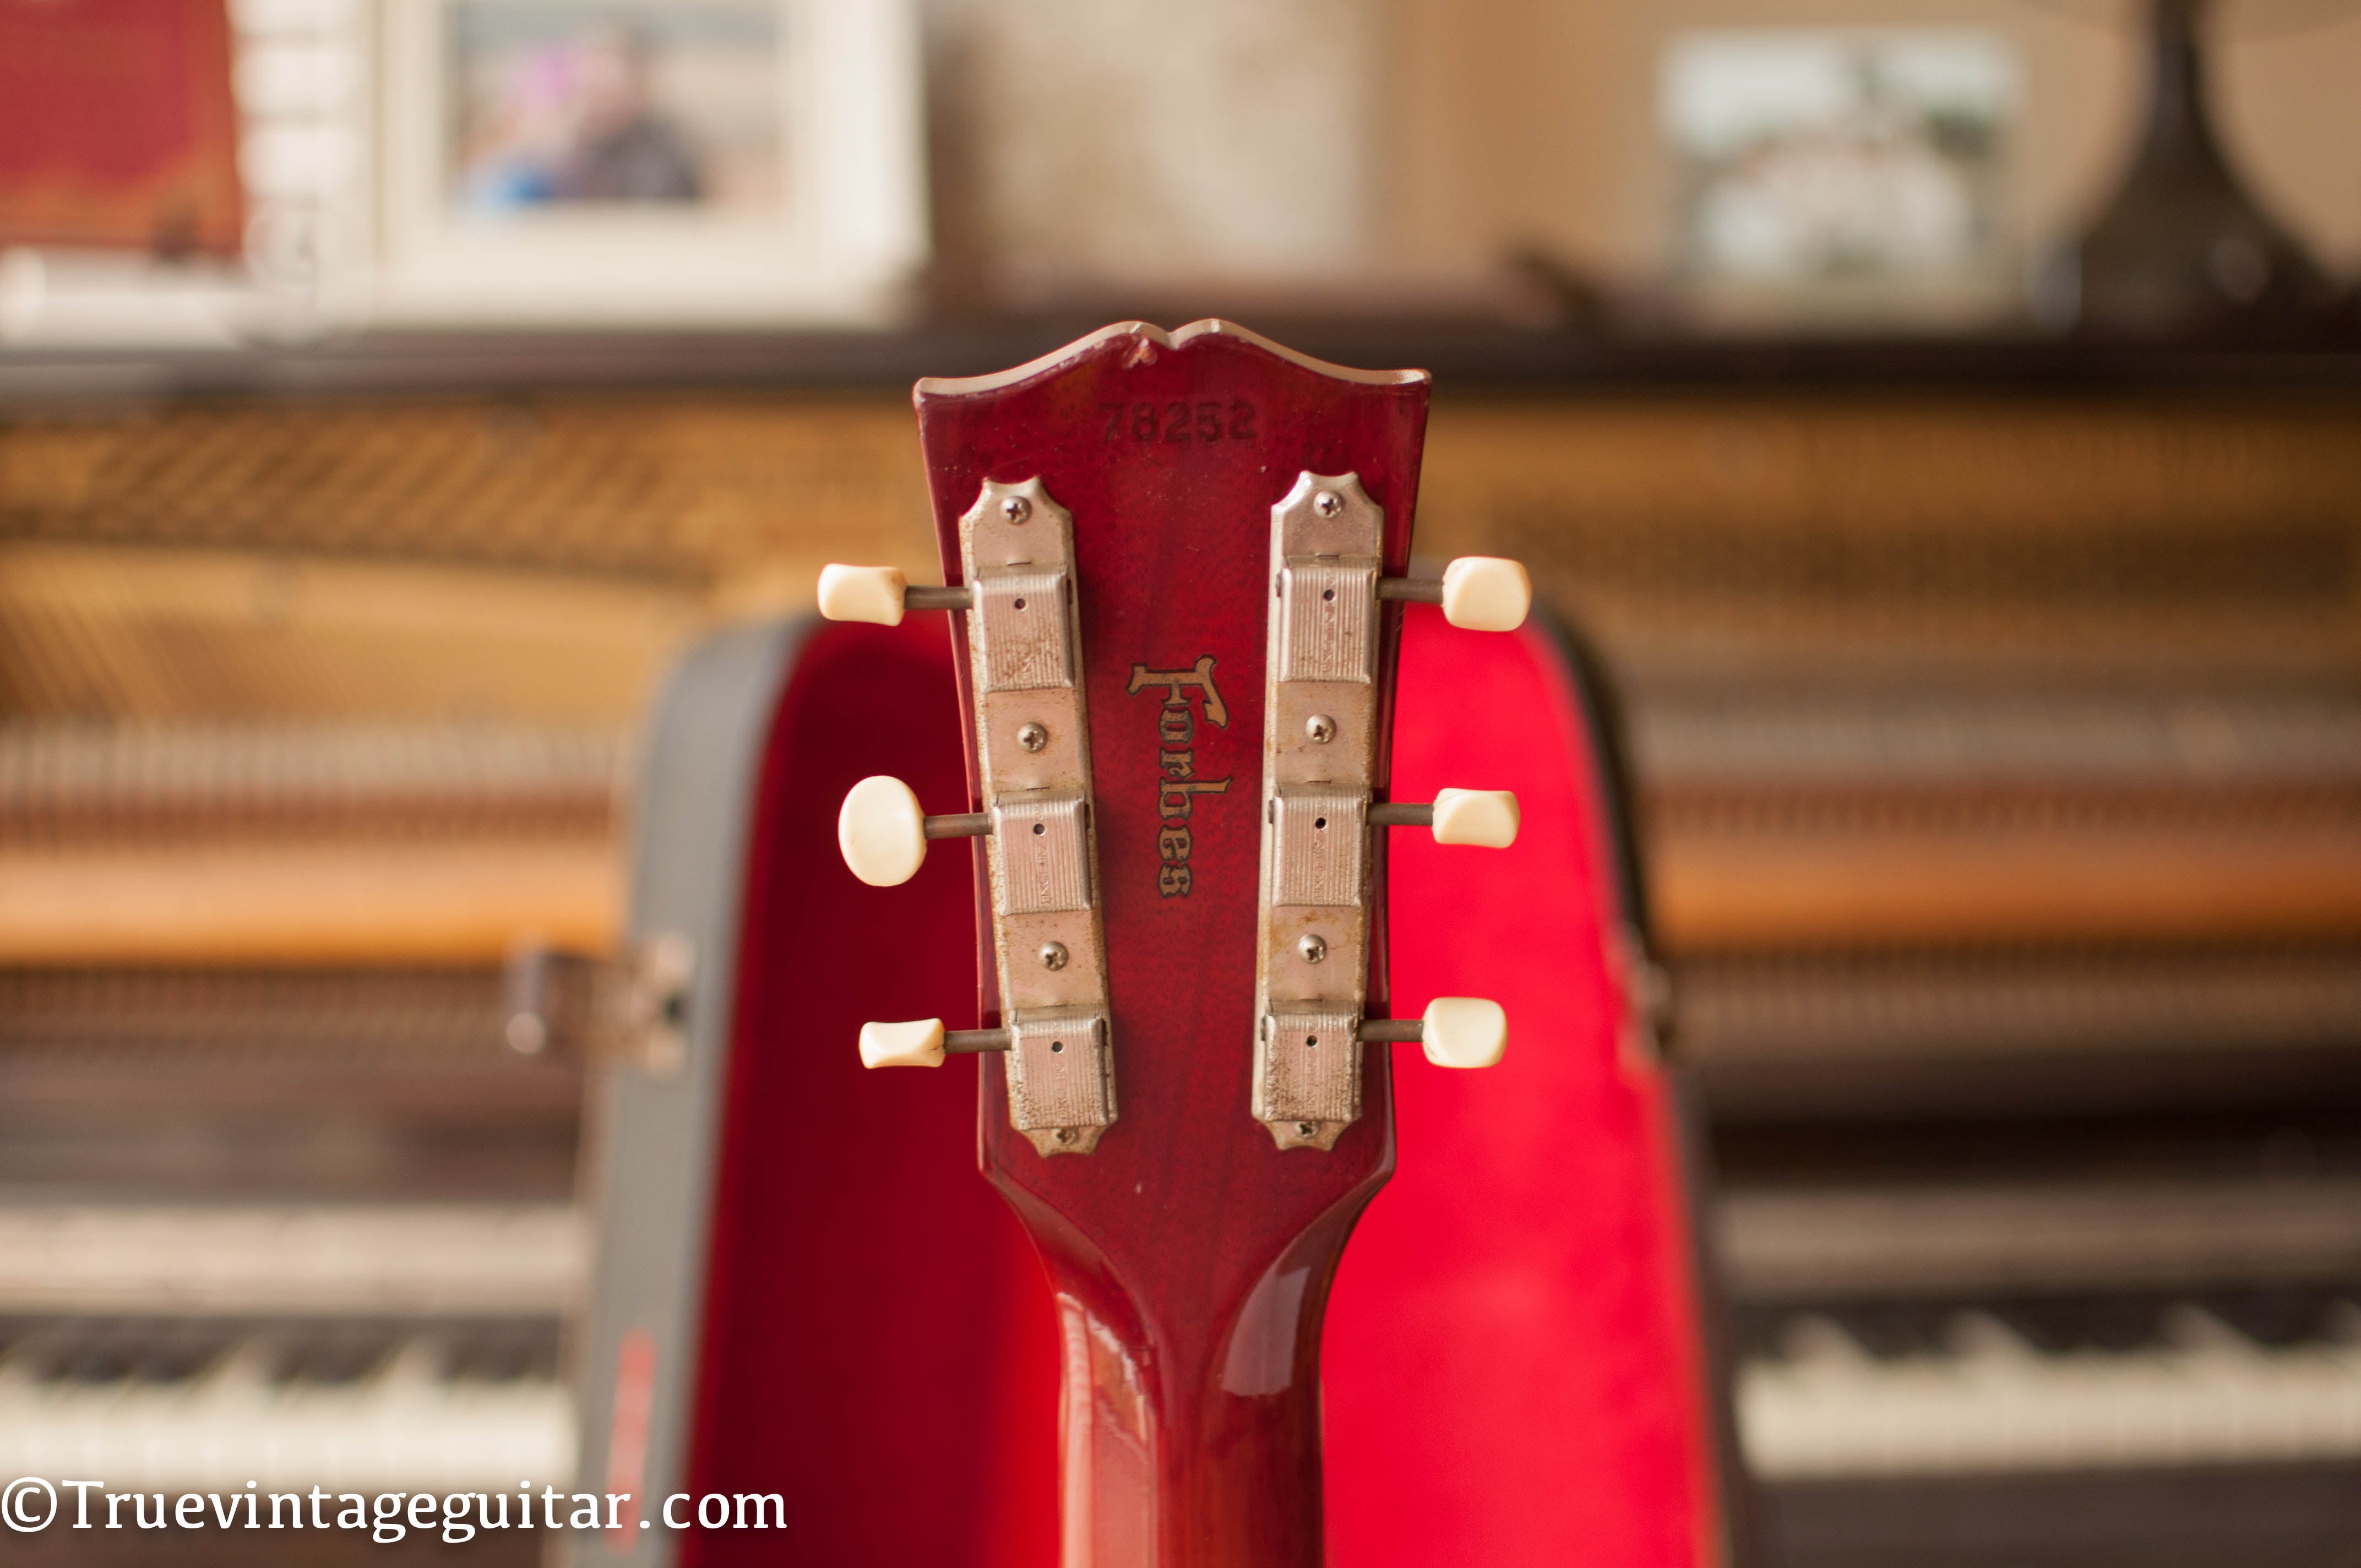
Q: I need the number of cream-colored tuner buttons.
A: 6